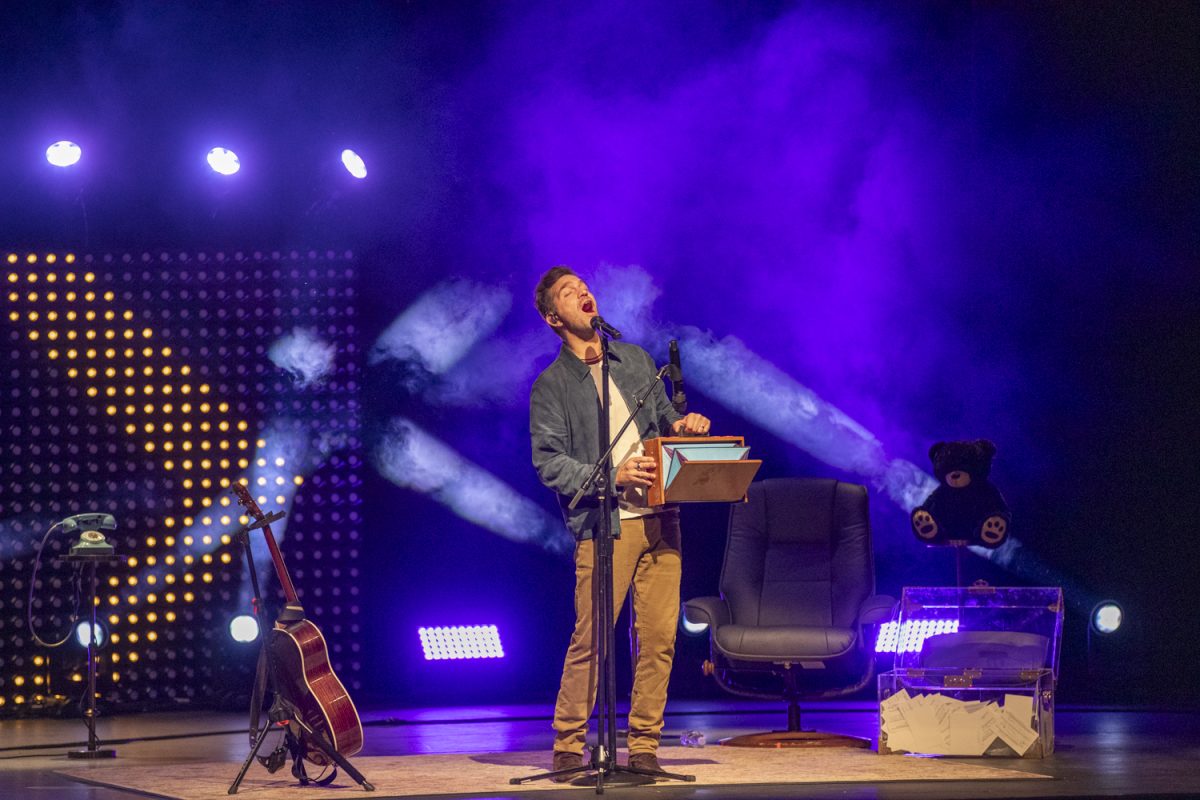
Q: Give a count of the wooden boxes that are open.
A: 1